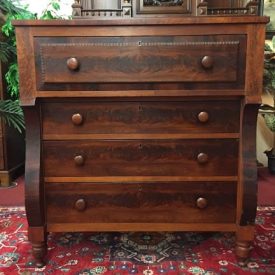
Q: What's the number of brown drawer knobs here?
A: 8